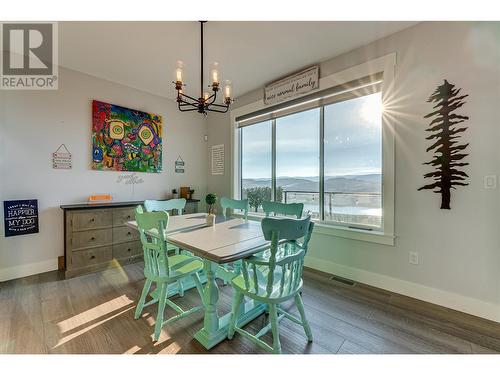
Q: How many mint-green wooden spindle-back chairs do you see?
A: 5